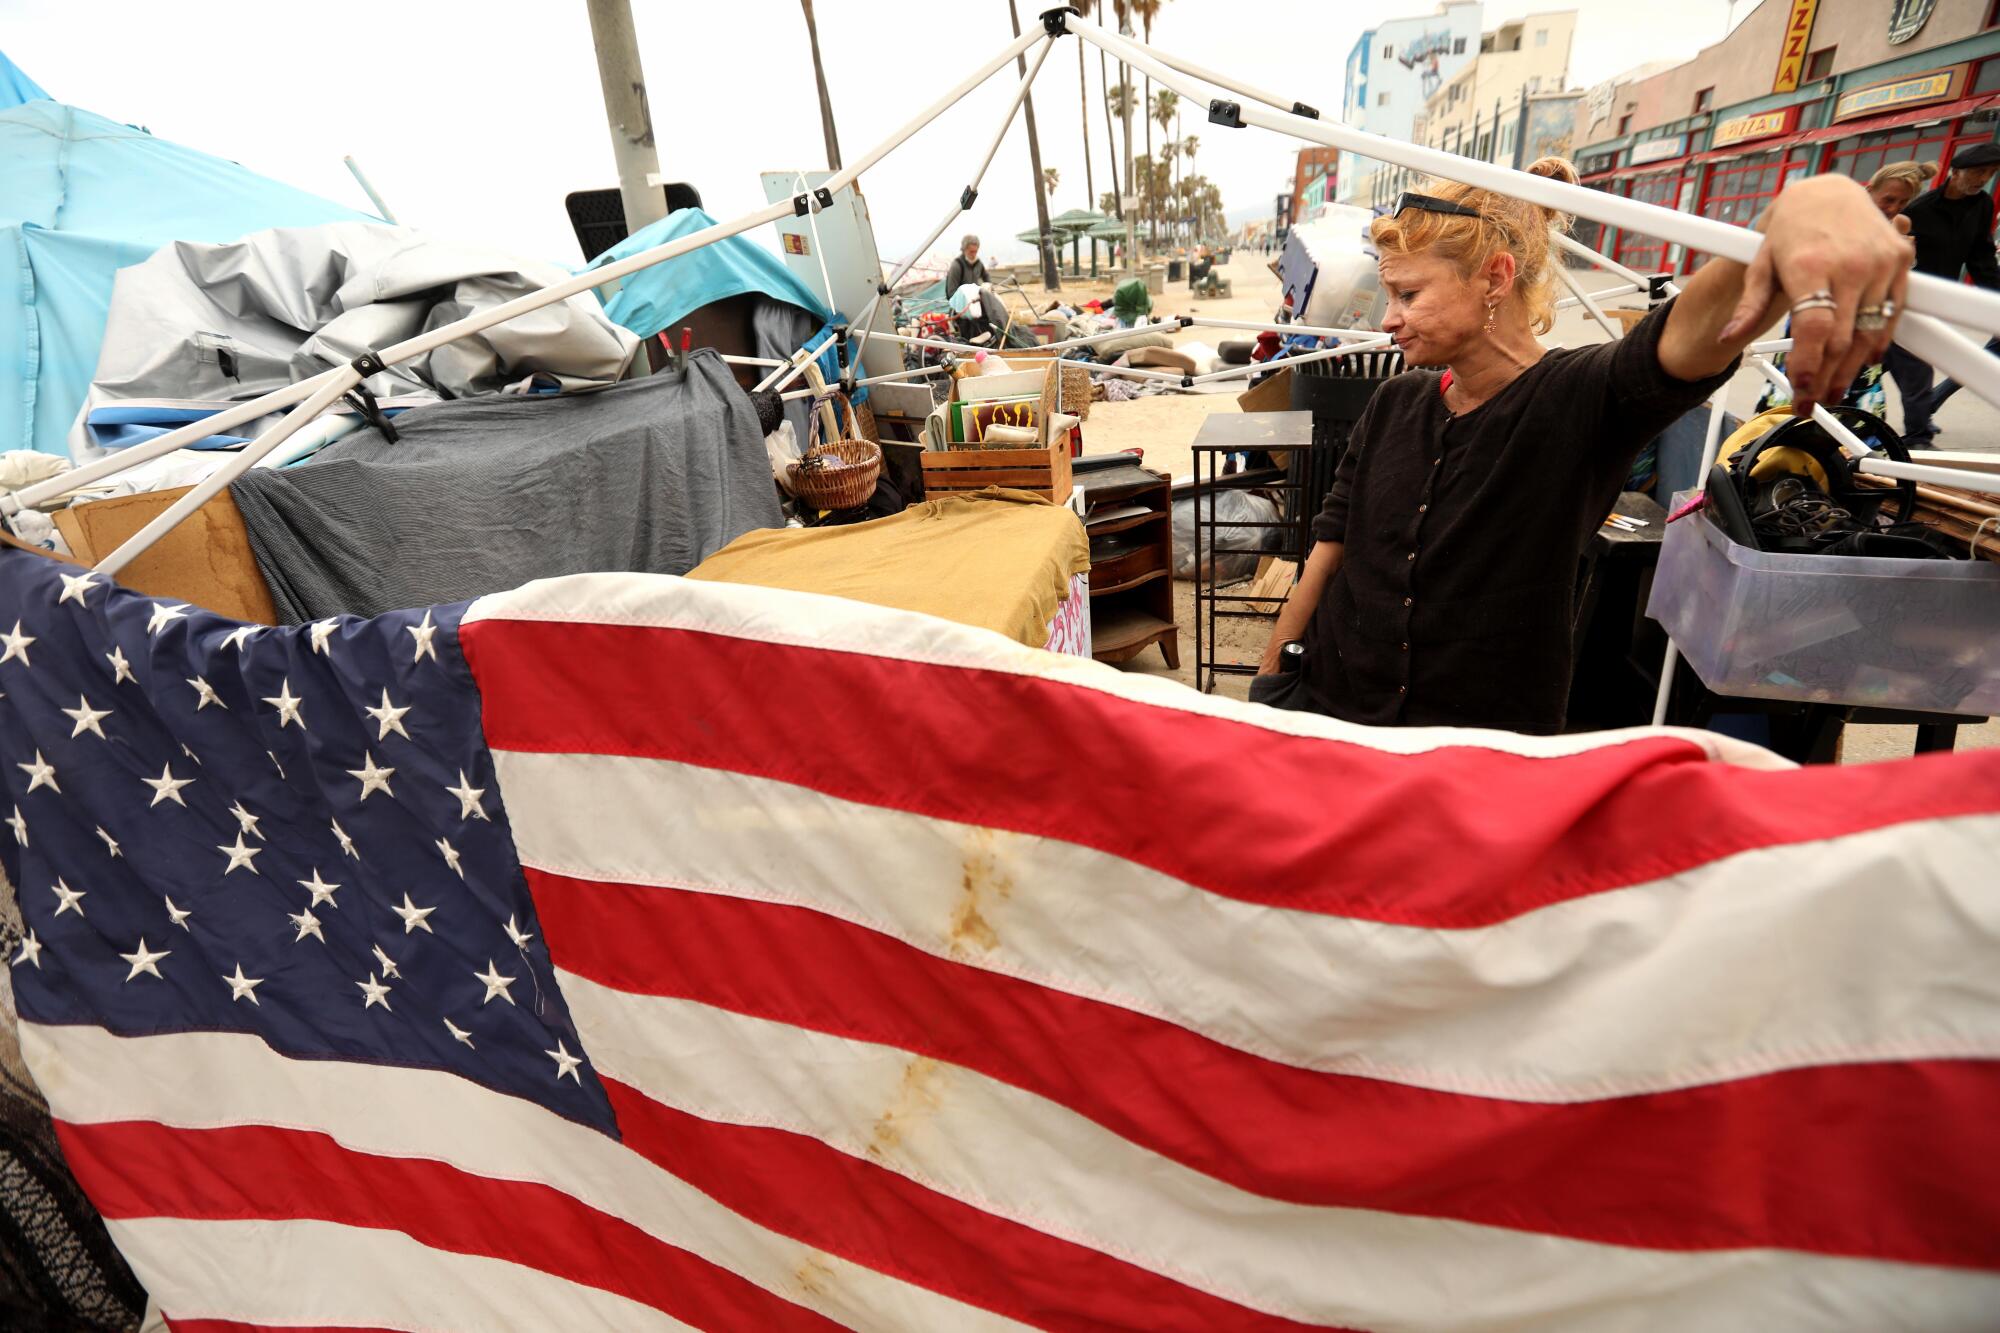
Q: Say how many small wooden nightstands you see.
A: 1